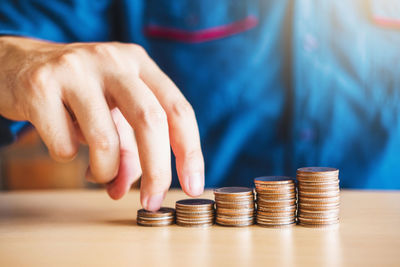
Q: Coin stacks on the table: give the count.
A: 5